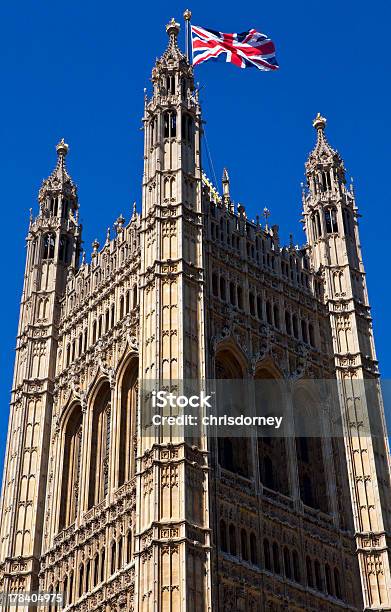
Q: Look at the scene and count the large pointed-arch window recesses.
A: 6